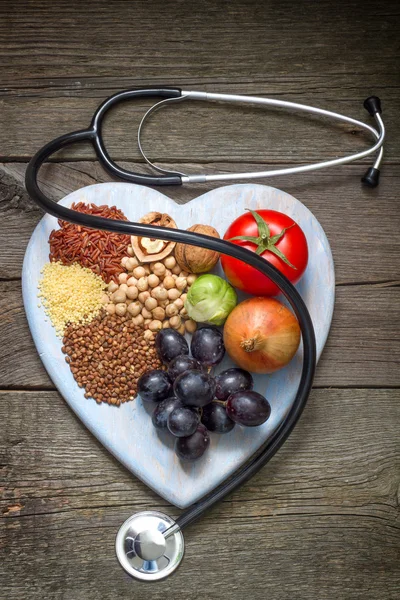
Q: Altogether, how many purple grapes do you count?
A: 11